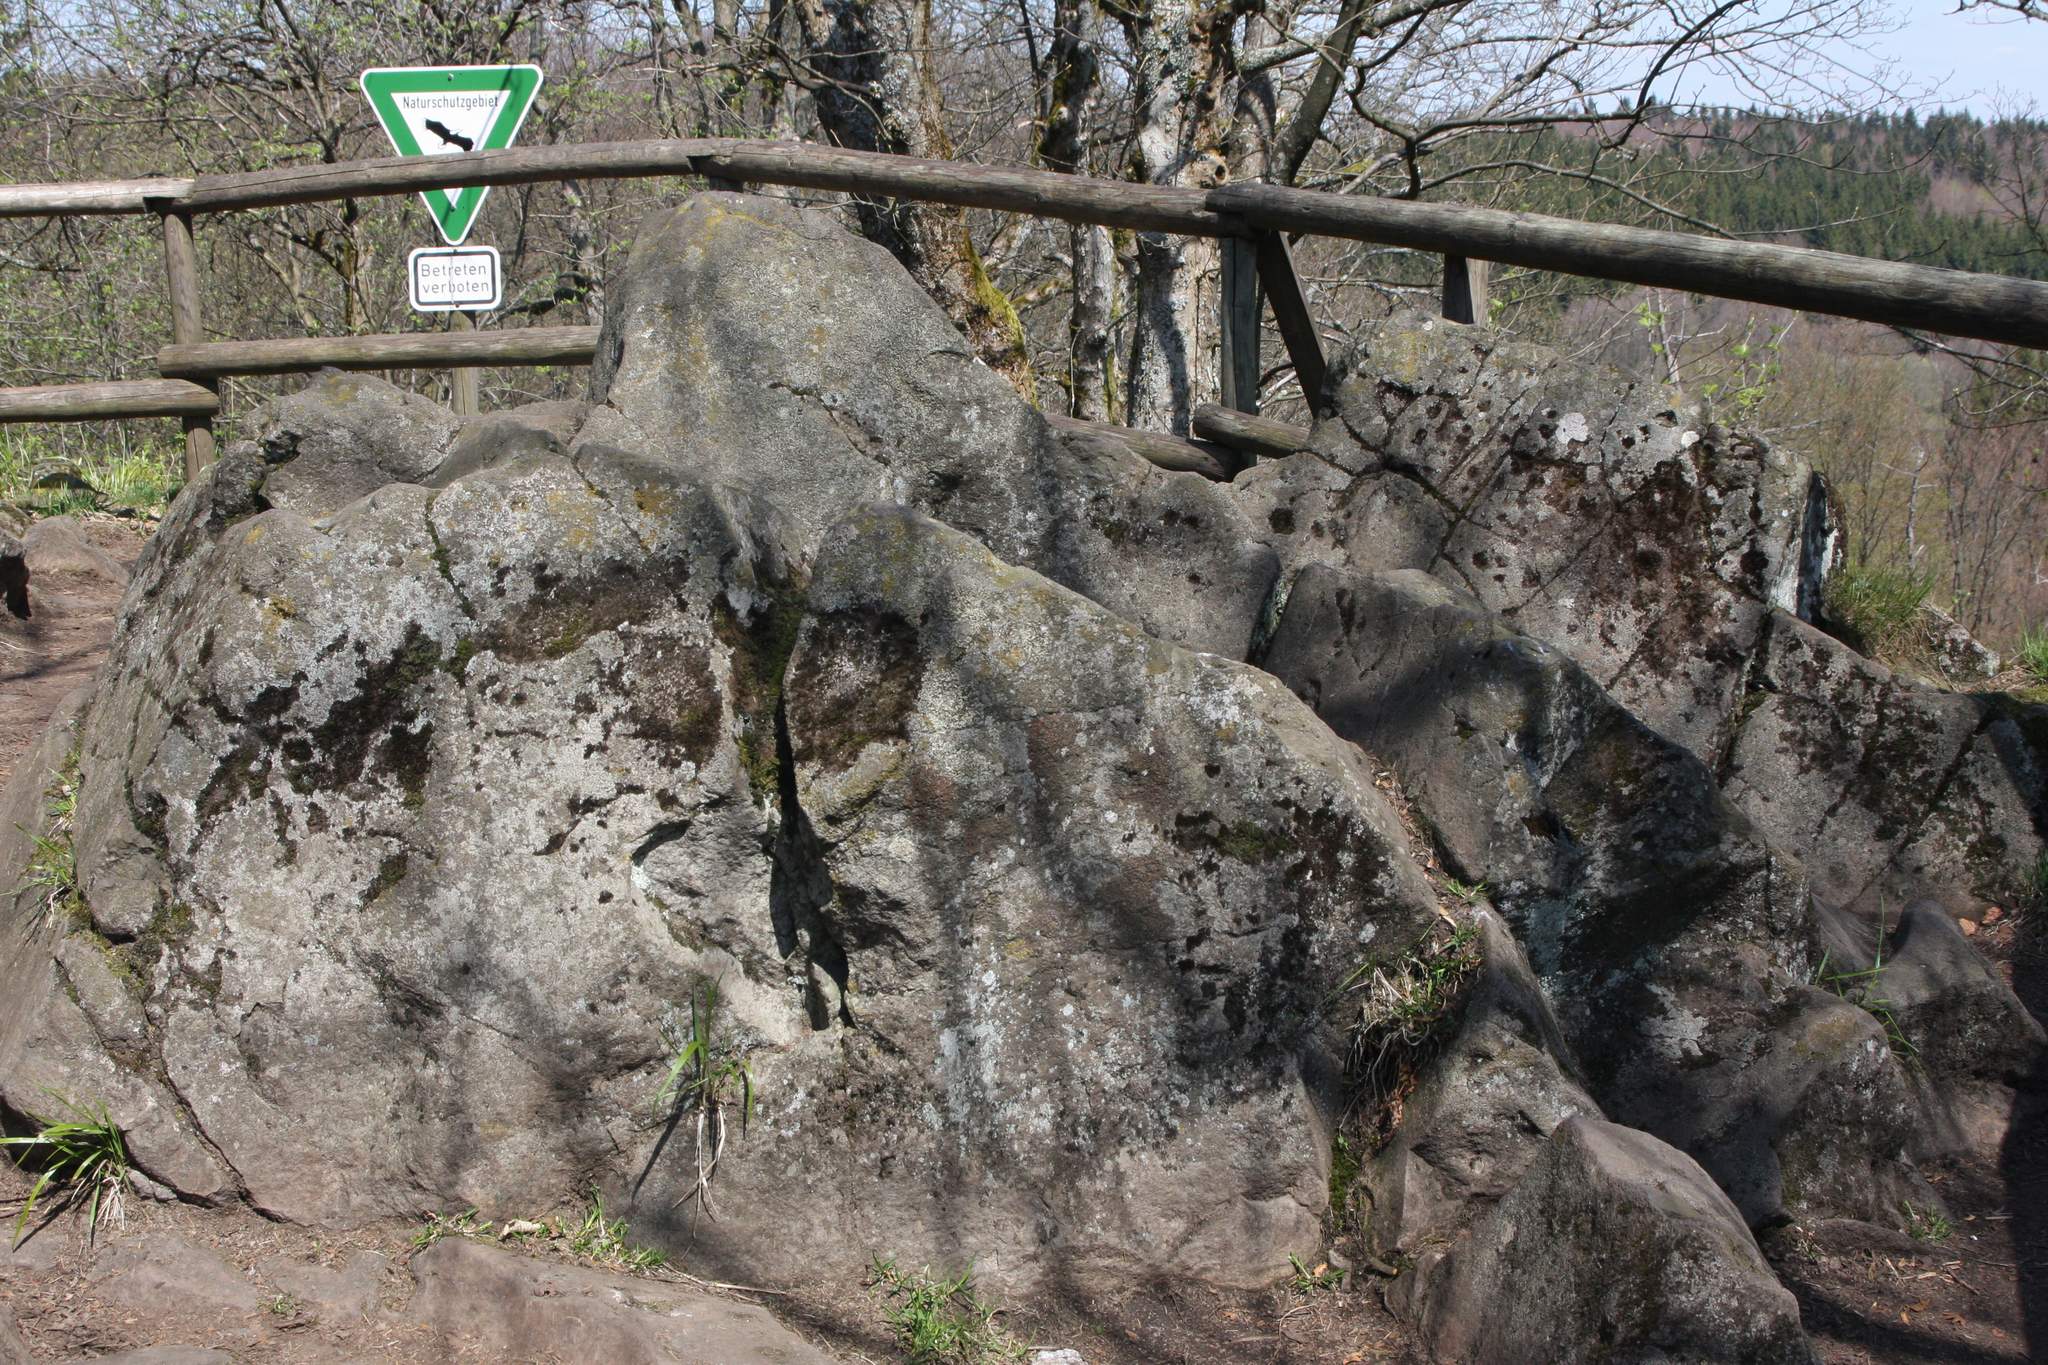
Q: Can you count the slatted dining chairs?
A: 0